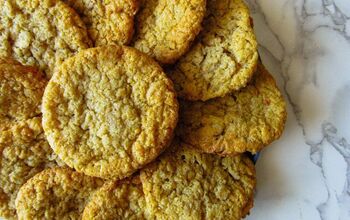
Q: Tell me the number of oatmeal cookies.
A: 11